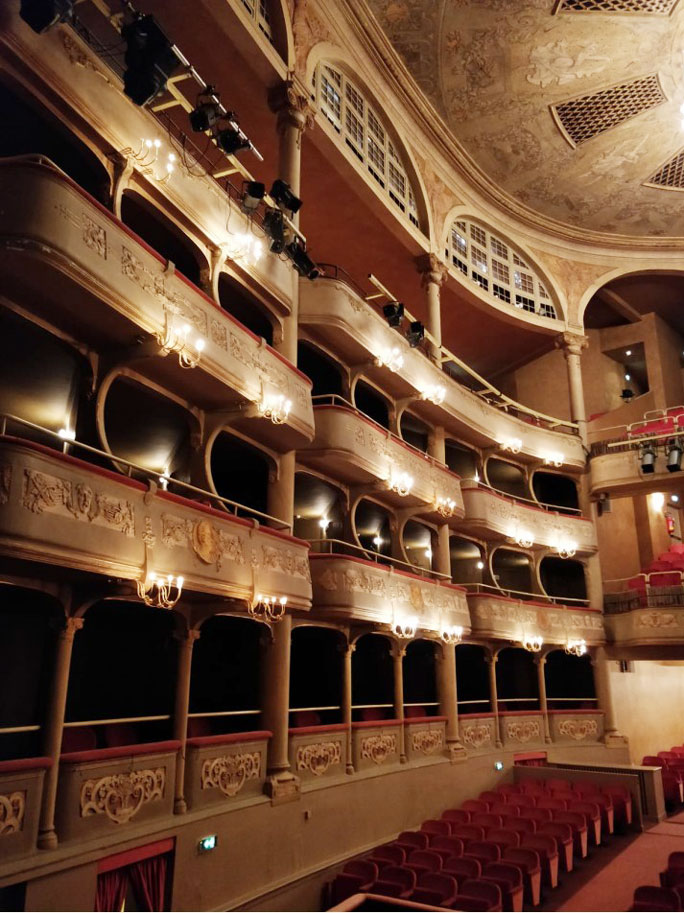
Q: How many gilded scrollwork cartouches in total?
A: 9